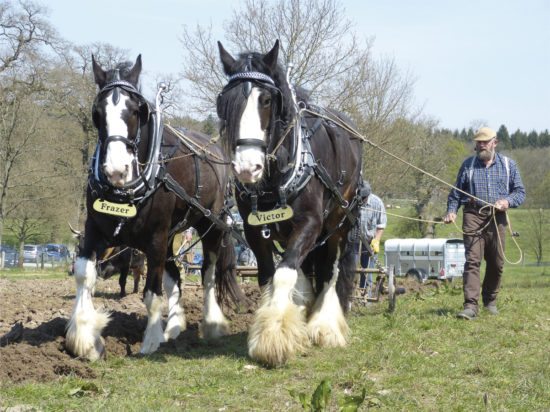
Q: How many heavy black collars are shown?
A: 2